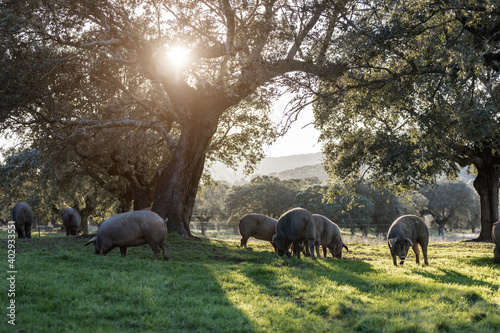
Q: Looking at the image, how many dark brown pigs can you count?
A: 8